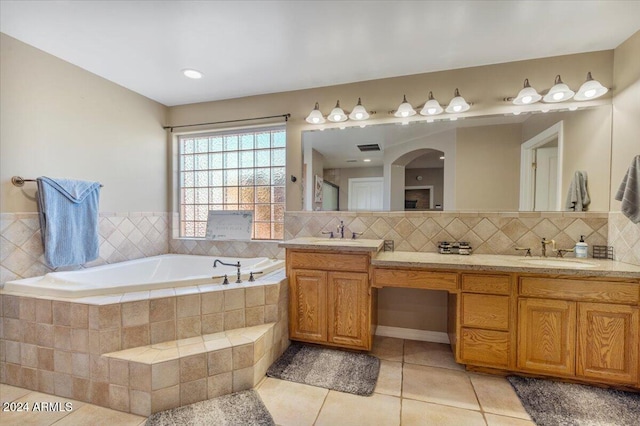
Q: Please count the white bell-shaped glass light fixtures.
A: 9